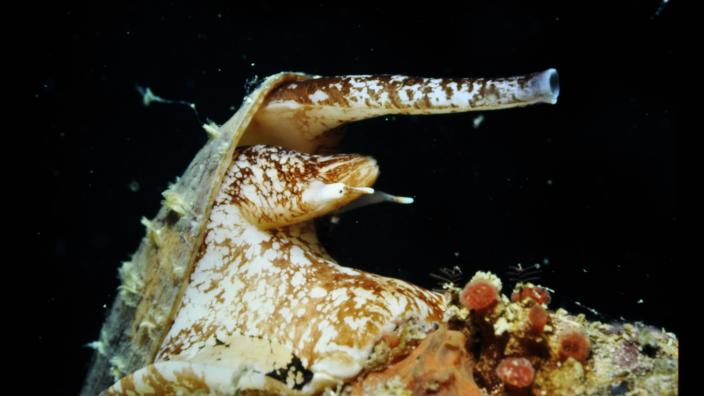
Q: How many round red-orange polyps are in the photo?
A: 5